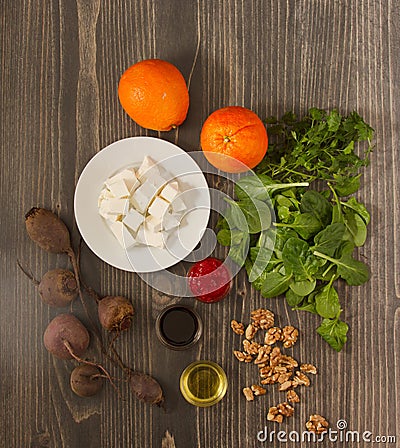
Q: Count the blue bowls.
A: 0